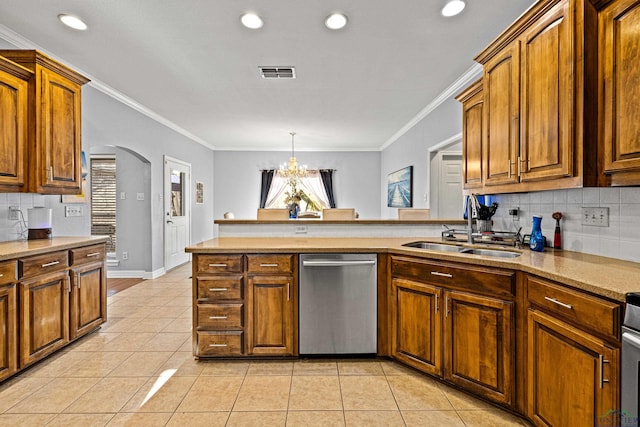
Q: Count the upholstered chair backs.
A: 3